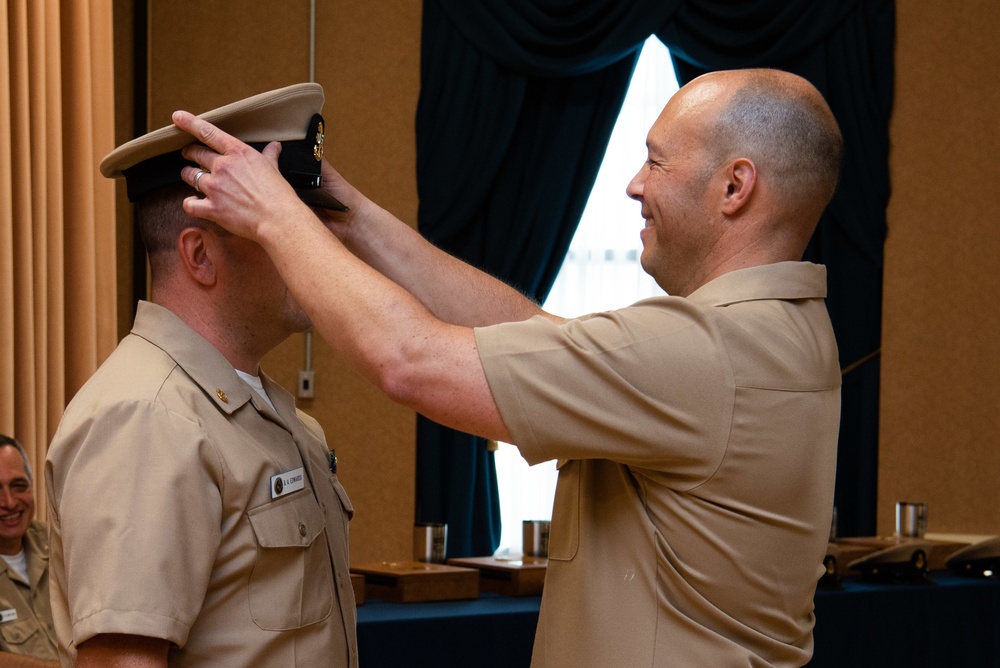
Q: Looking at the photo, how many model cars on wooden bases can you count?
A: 0